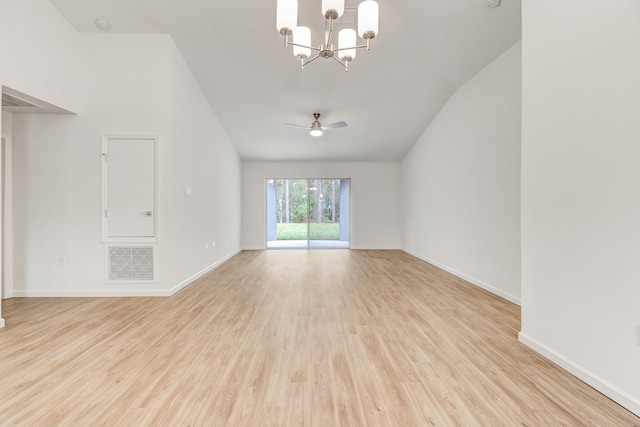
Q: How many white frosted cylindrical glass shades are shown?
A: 5